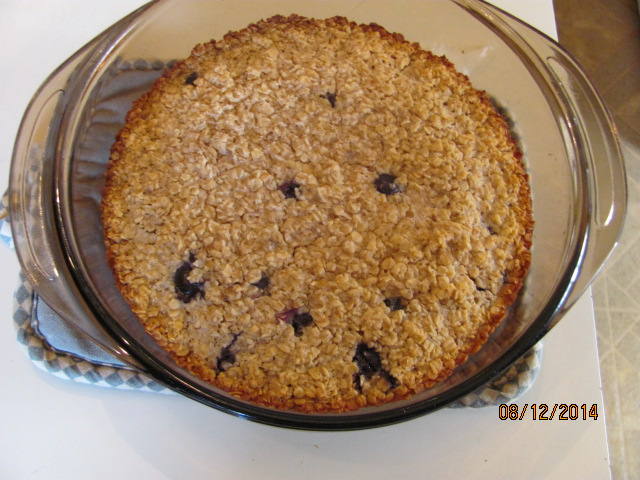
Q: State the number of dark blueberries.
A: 10